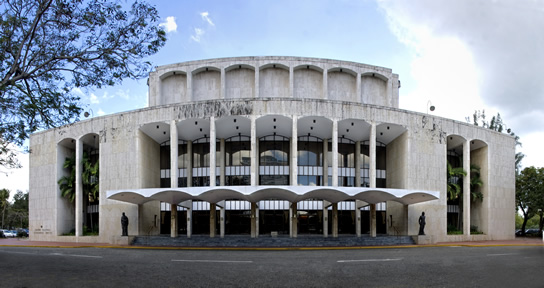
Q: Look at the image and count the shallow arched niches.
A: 7